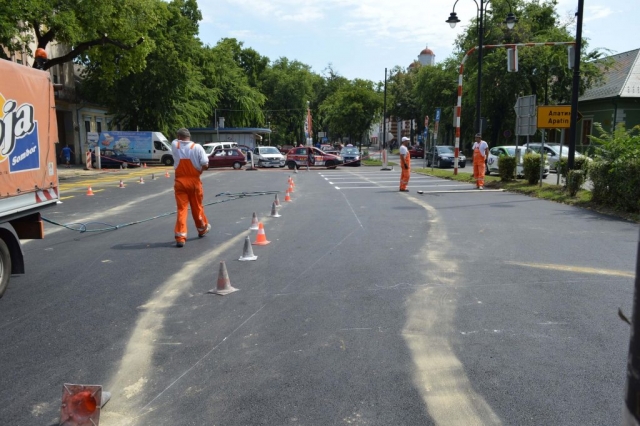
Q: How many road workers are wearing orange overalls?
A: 3